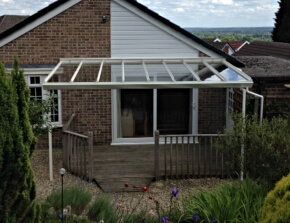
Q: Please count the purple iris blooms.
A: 4